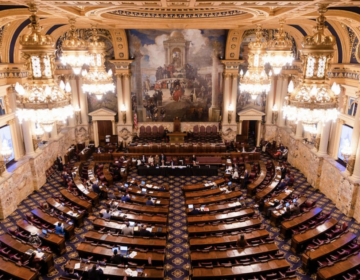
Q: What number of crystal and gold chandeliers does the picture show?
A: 6